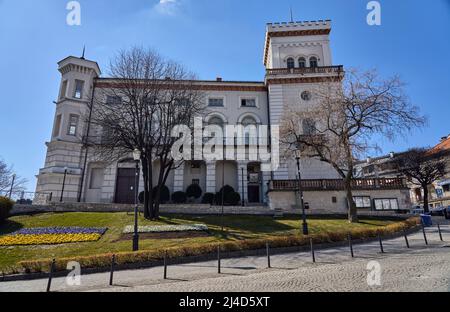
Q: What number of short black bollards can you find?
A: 11